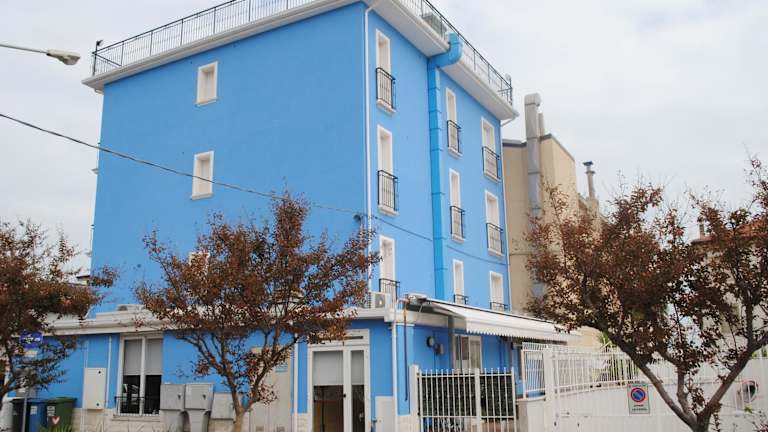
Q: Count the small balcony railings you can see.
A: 9